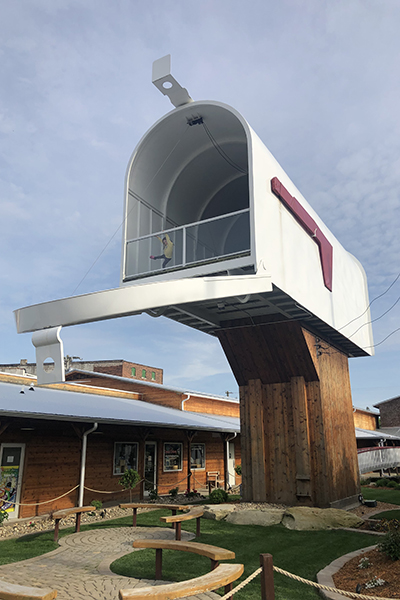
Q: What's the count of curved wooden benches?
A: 6